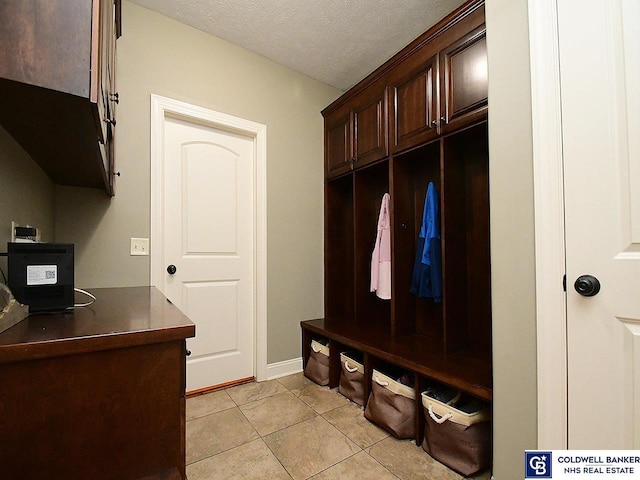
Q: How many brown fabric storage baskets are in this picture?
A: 4